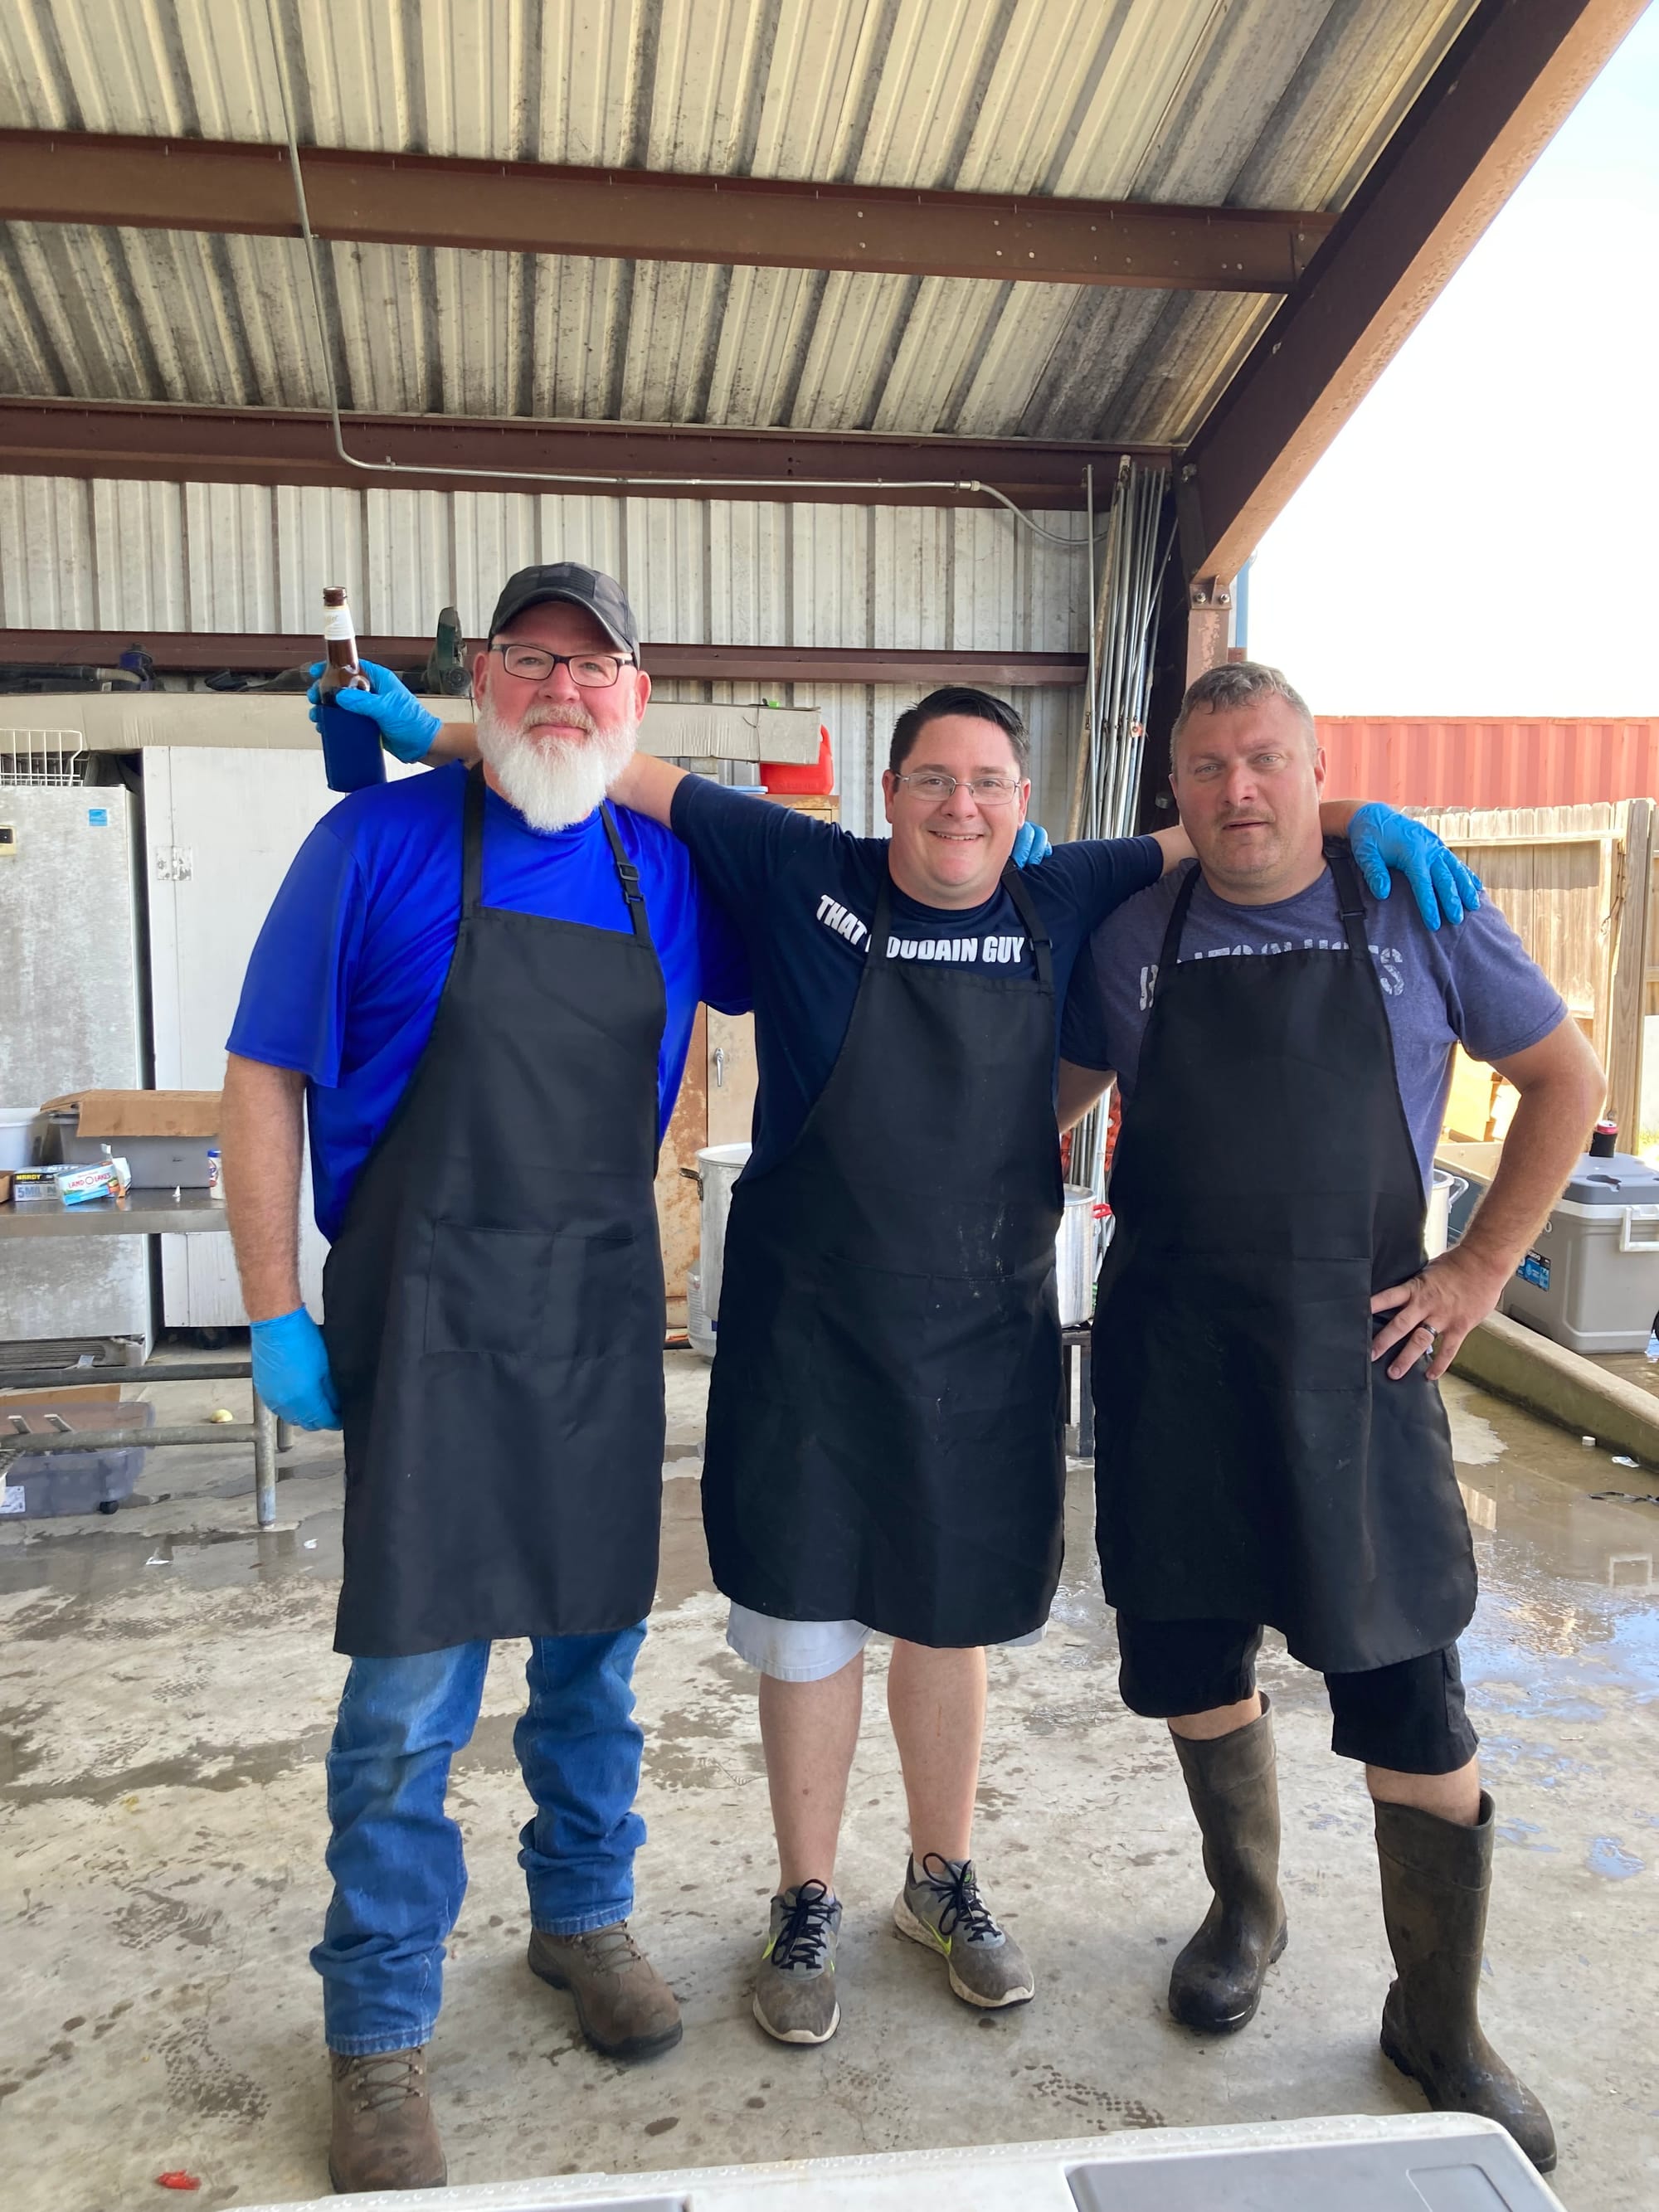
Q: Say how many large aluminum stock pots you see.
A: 3